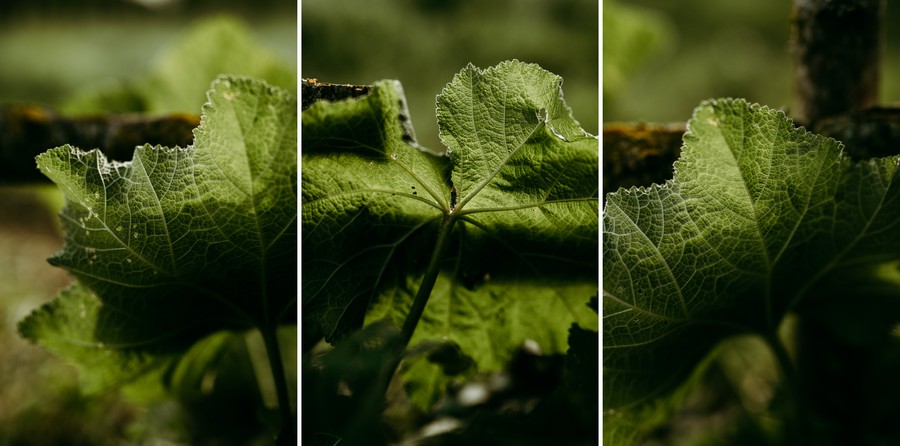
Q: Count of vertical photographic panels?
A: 3